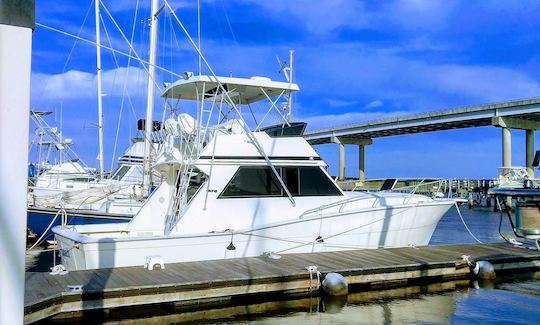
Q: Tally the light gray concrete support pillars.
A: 4